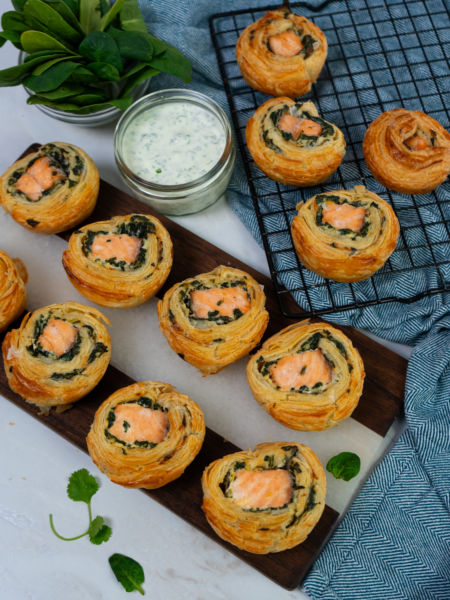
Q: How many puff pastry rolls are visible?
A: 12